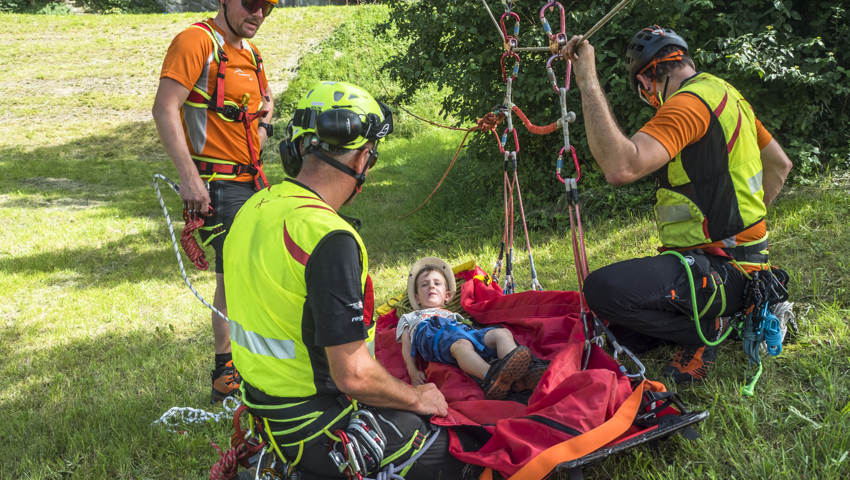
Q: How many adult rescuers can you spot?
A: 3